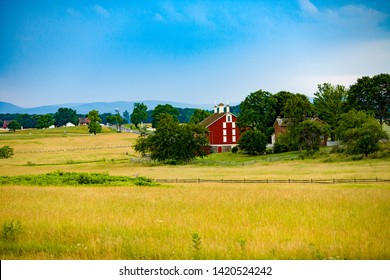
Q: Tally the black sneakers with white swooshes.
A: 0